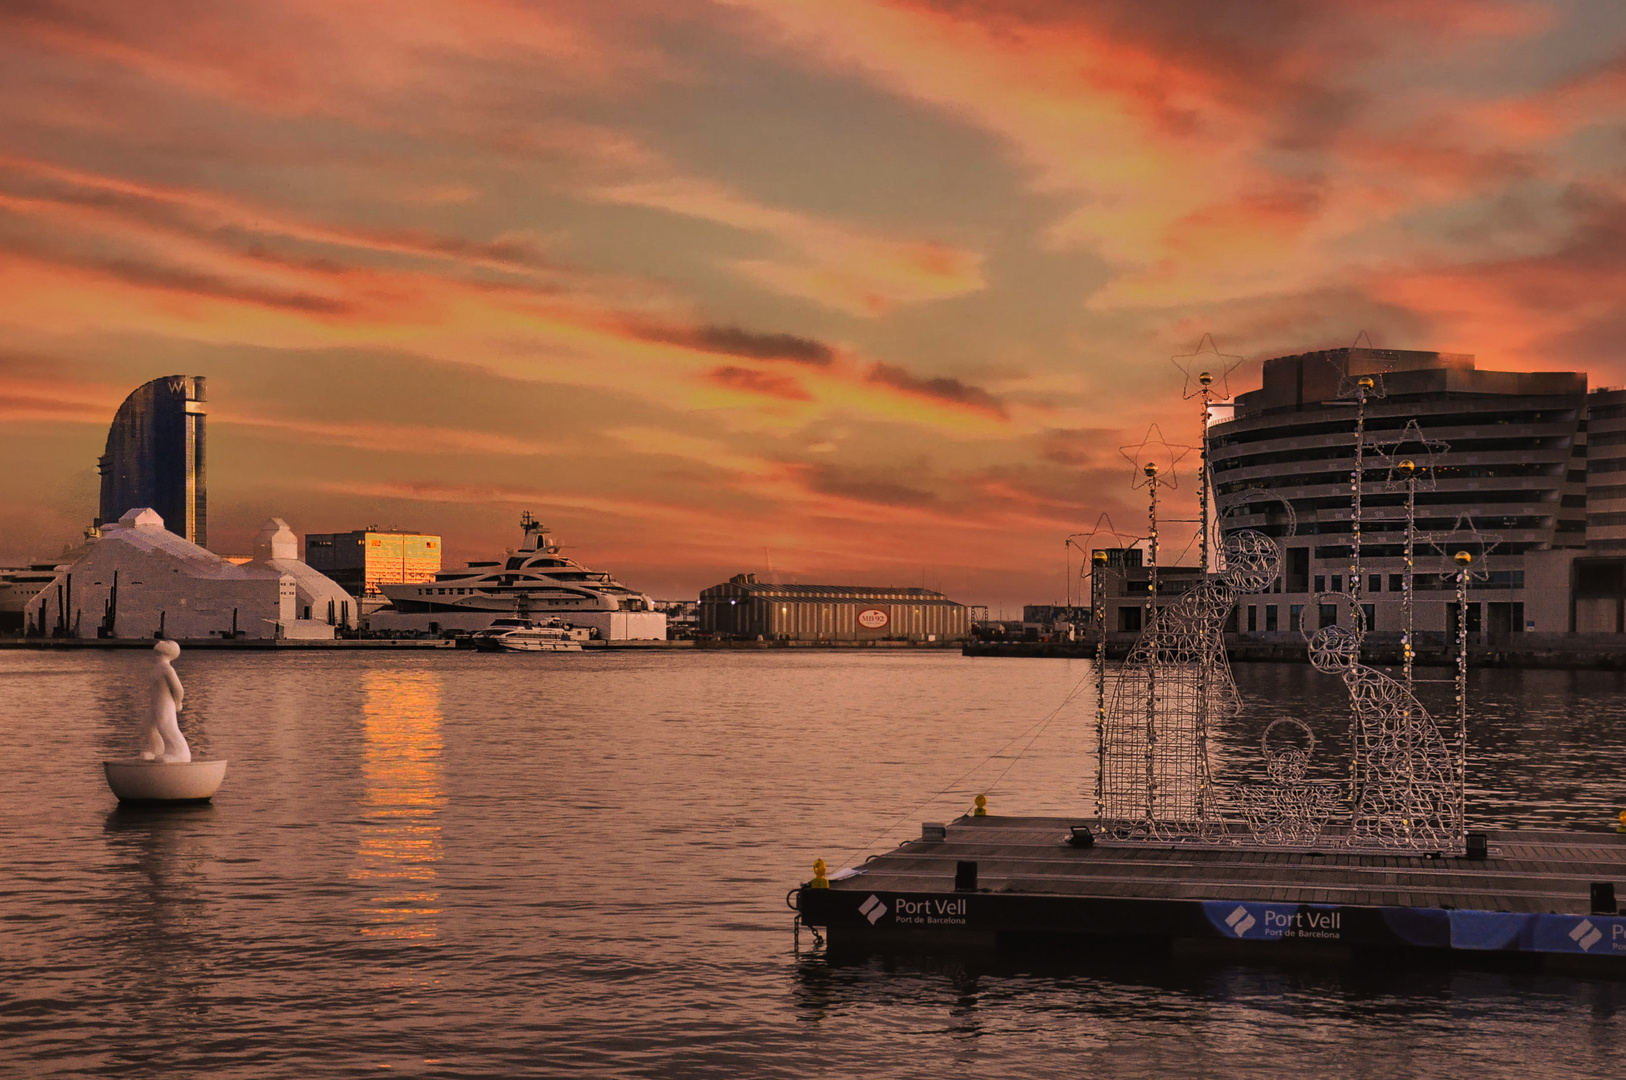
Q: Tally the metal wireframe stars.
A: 6